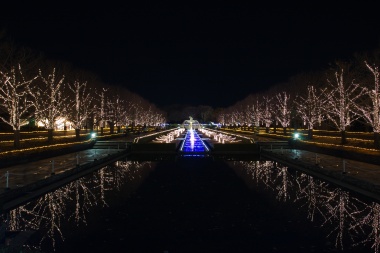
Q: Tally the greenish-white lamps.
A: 2